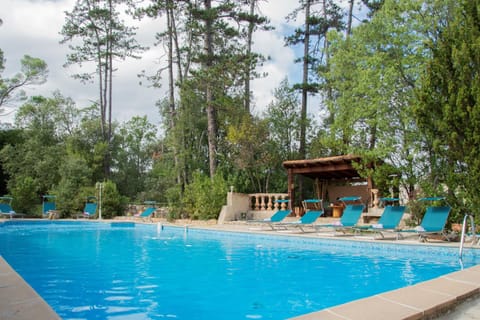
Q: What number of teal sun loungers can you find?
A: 9